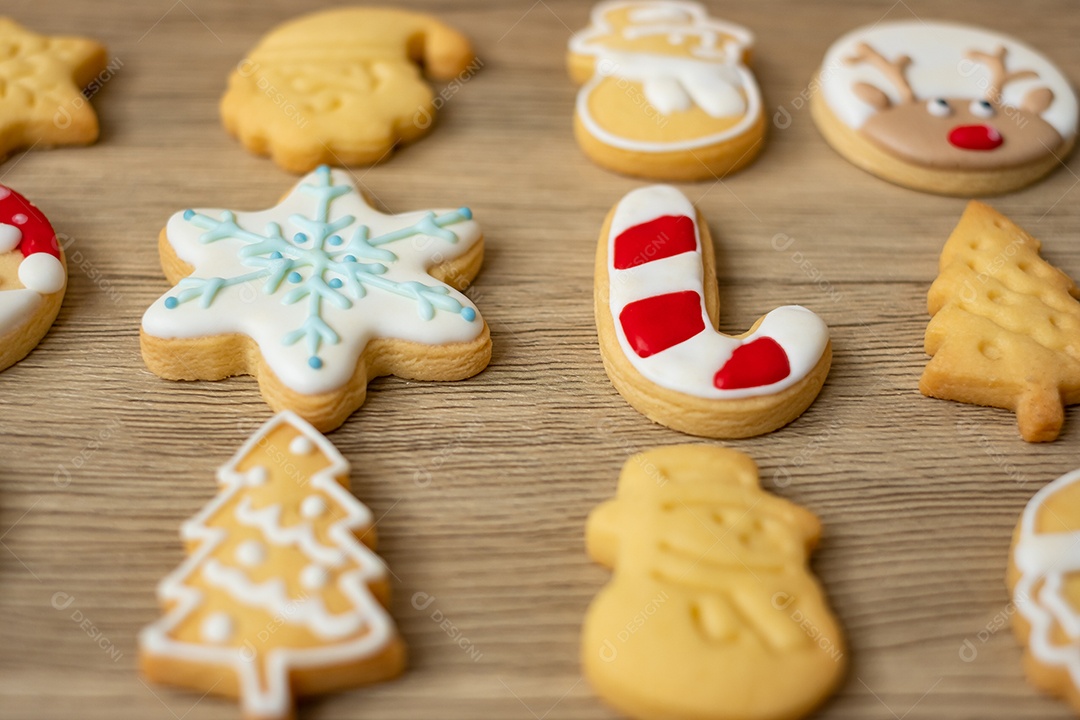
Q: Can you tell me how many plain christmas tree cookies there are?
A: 1